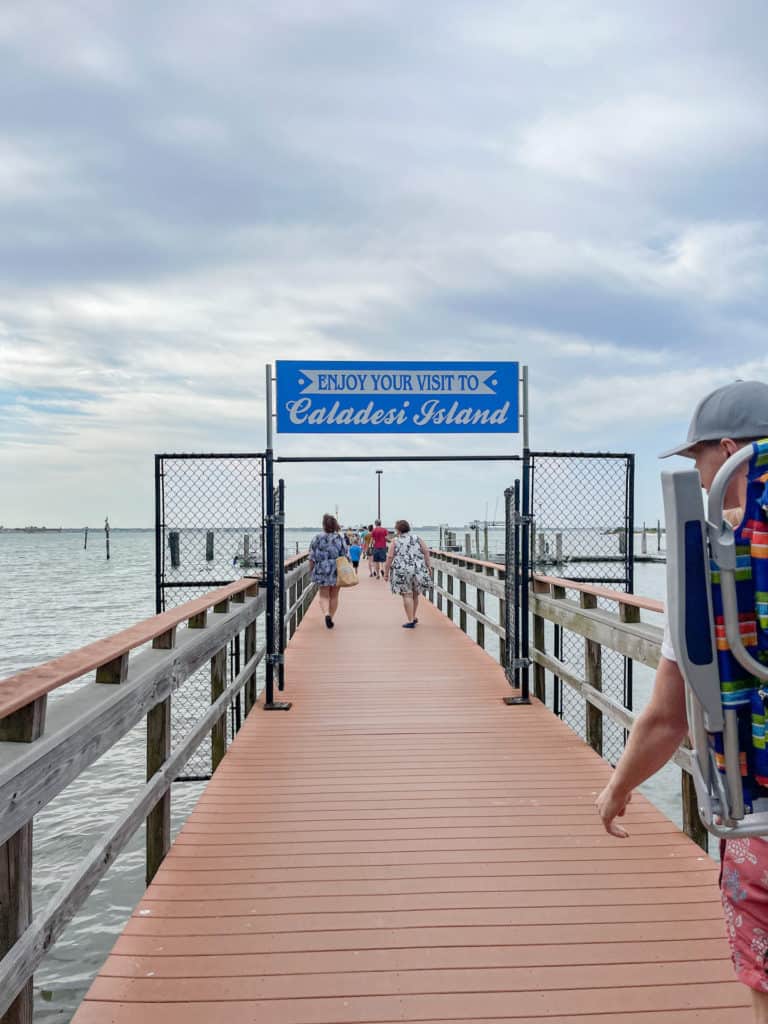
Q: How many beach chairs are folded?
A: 1